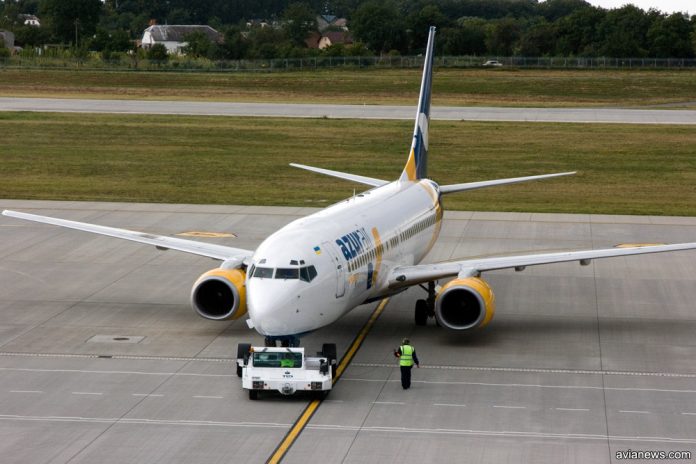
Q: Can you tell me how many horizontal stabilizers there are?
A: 2